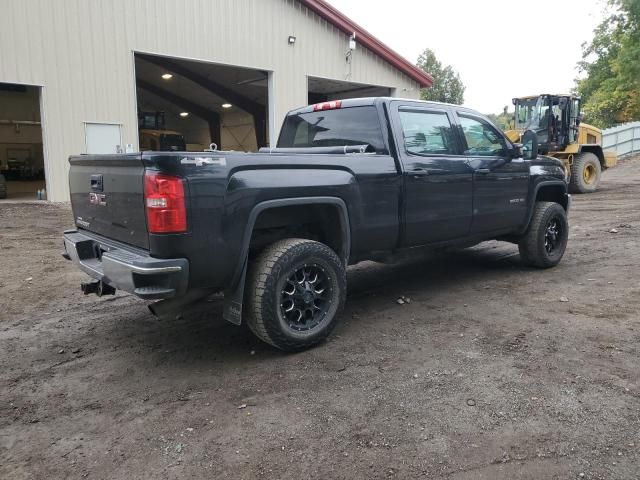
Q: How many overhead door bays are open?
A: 3